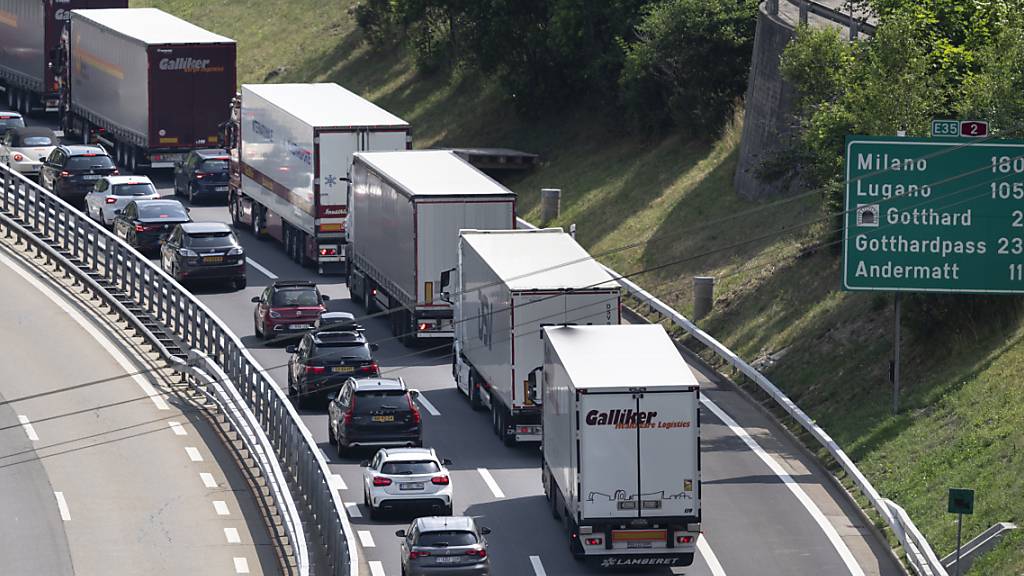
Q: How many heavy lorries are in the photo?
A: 6